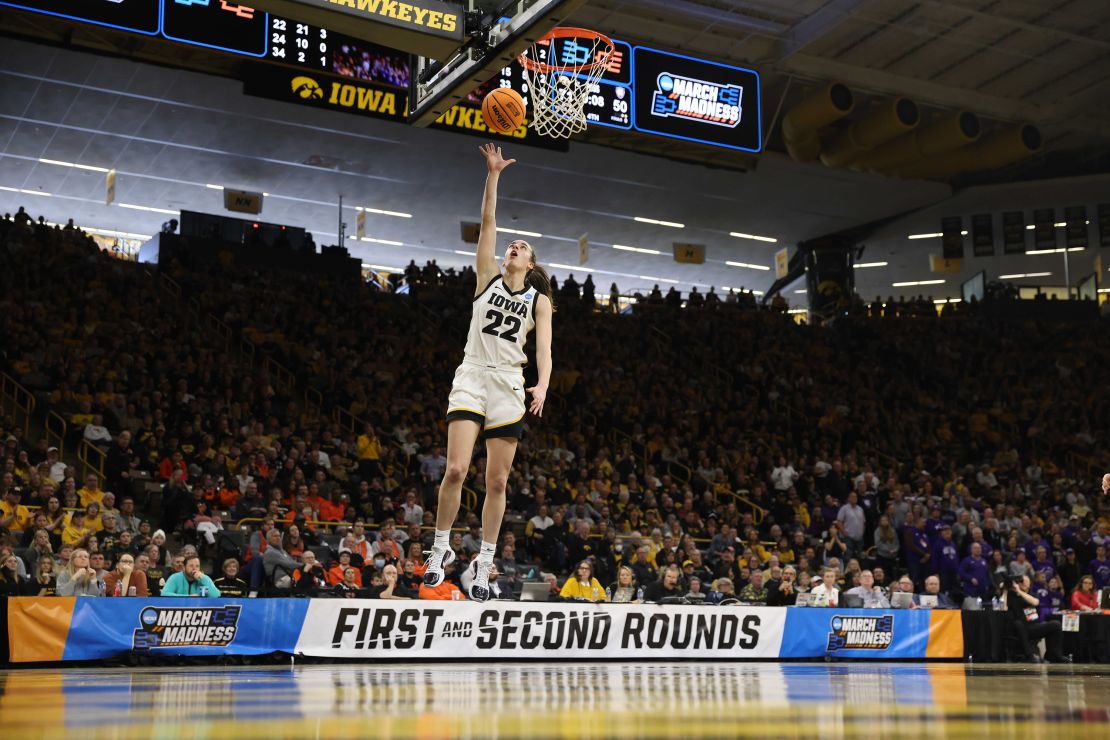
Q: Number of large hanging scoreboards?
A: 1